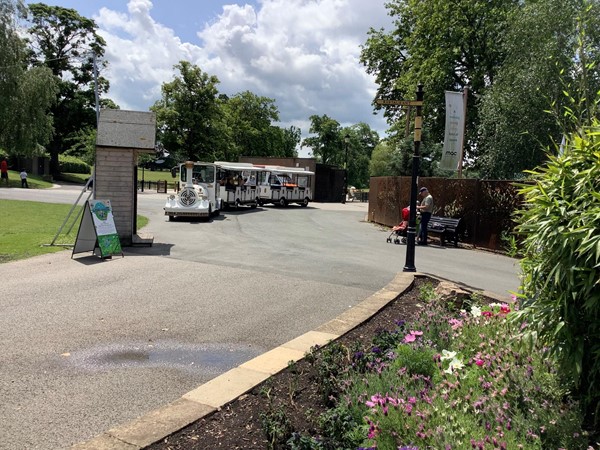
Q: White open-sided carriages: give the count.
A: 2